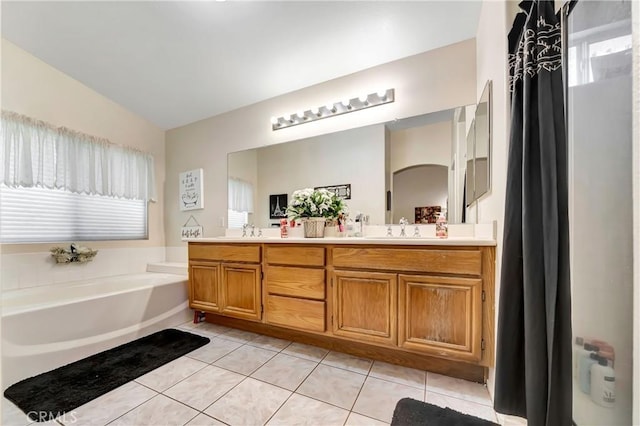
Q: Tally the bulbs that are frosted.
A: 8